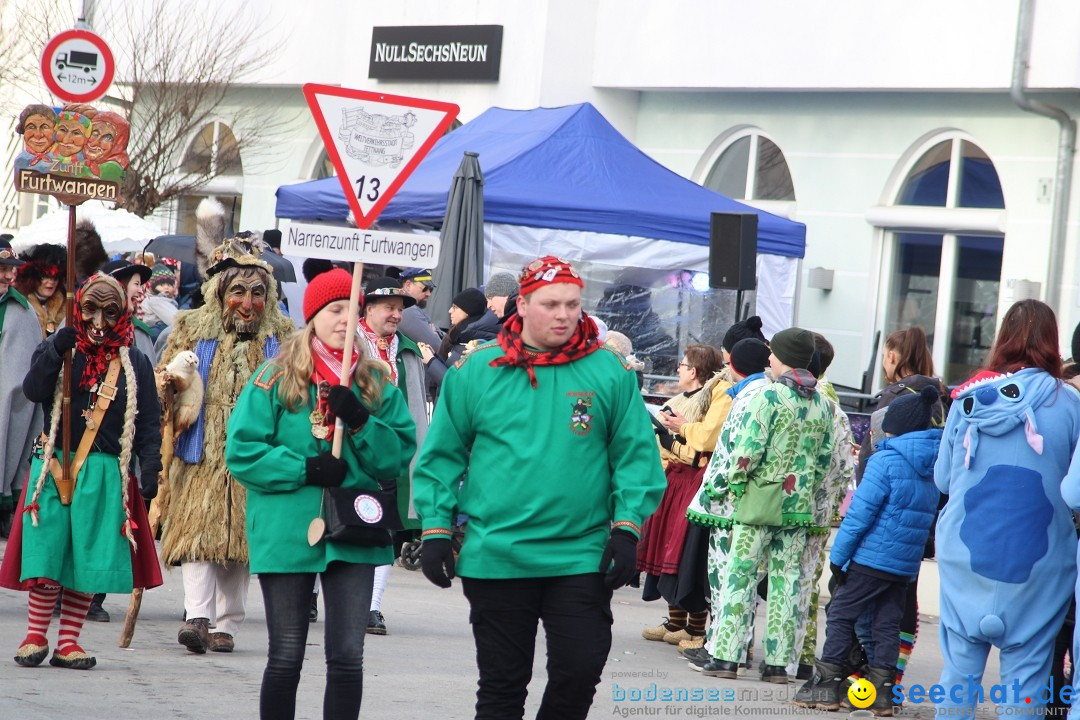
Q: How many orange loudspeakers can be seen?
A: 0